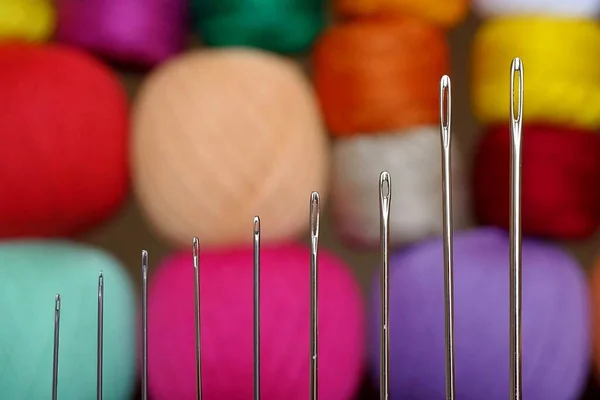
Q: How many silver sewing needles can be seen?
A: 9